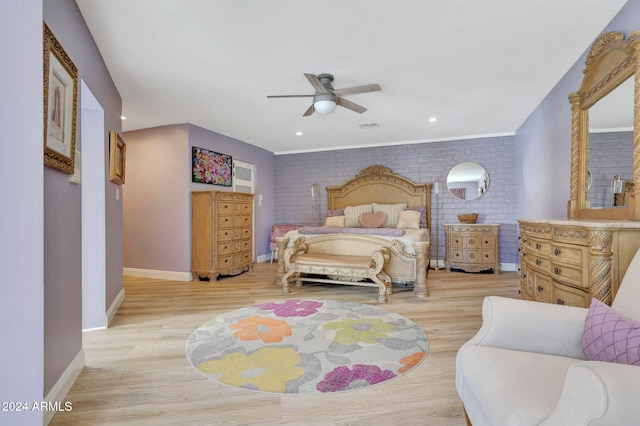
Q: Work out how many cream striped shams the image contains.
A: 2